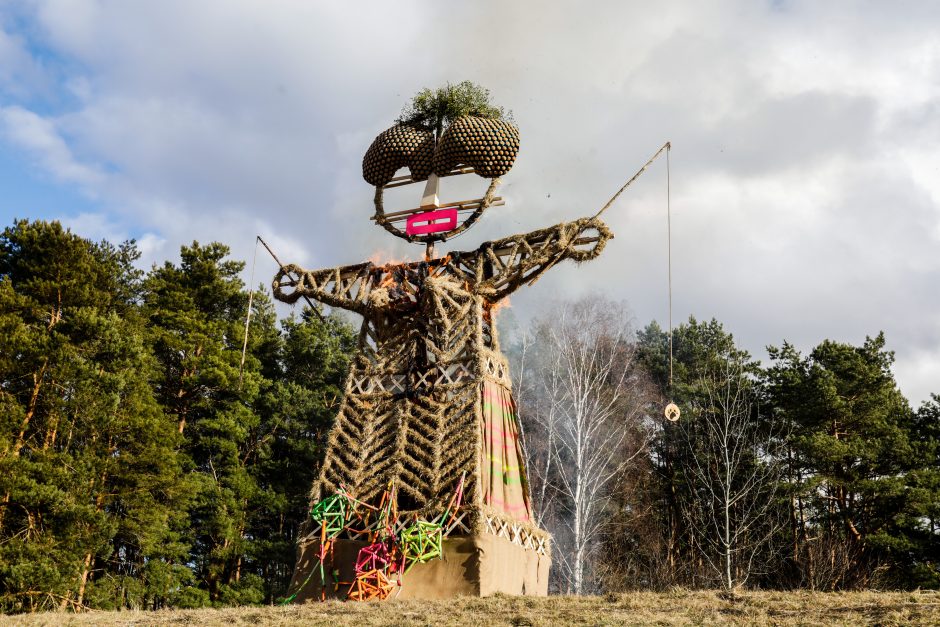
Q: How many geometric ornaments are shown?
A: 4